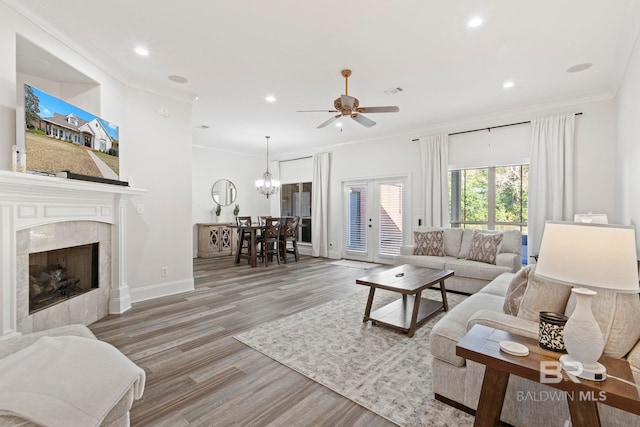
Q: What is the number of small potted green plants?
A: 2